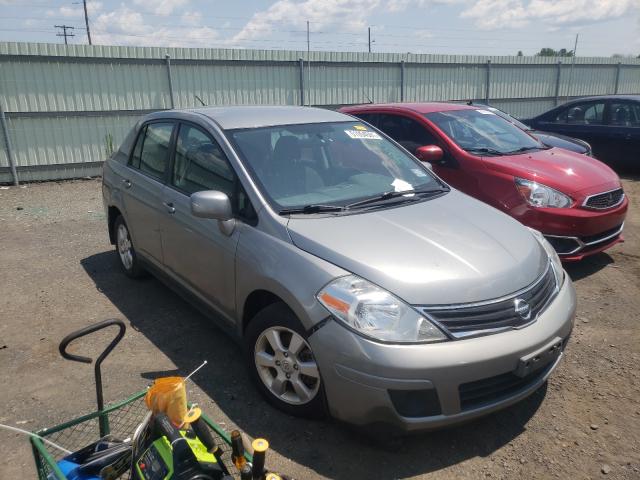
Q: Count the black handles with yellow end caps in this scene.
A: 3